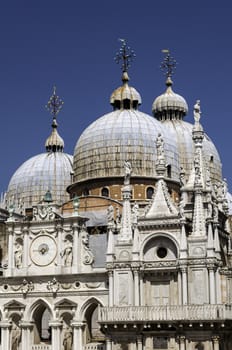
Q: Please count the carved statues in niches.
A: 4